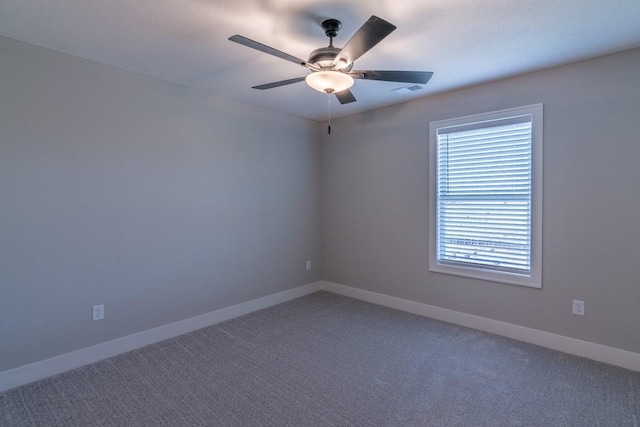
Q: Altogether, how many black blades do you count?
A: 5